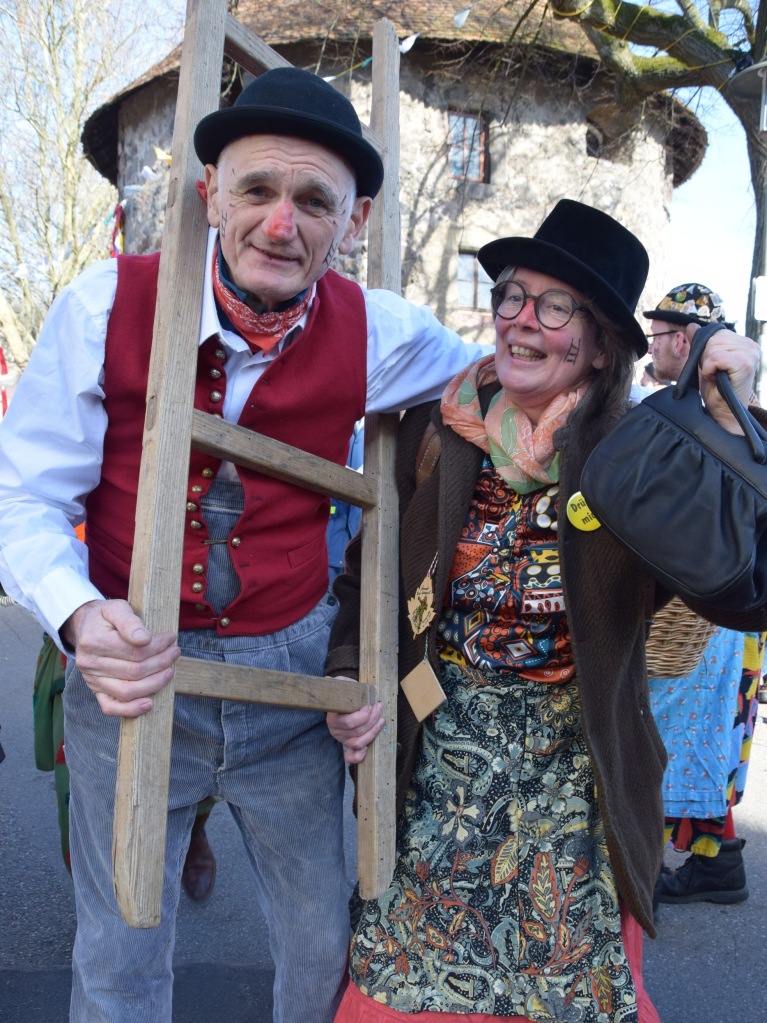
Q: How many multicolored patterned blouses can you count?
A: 1